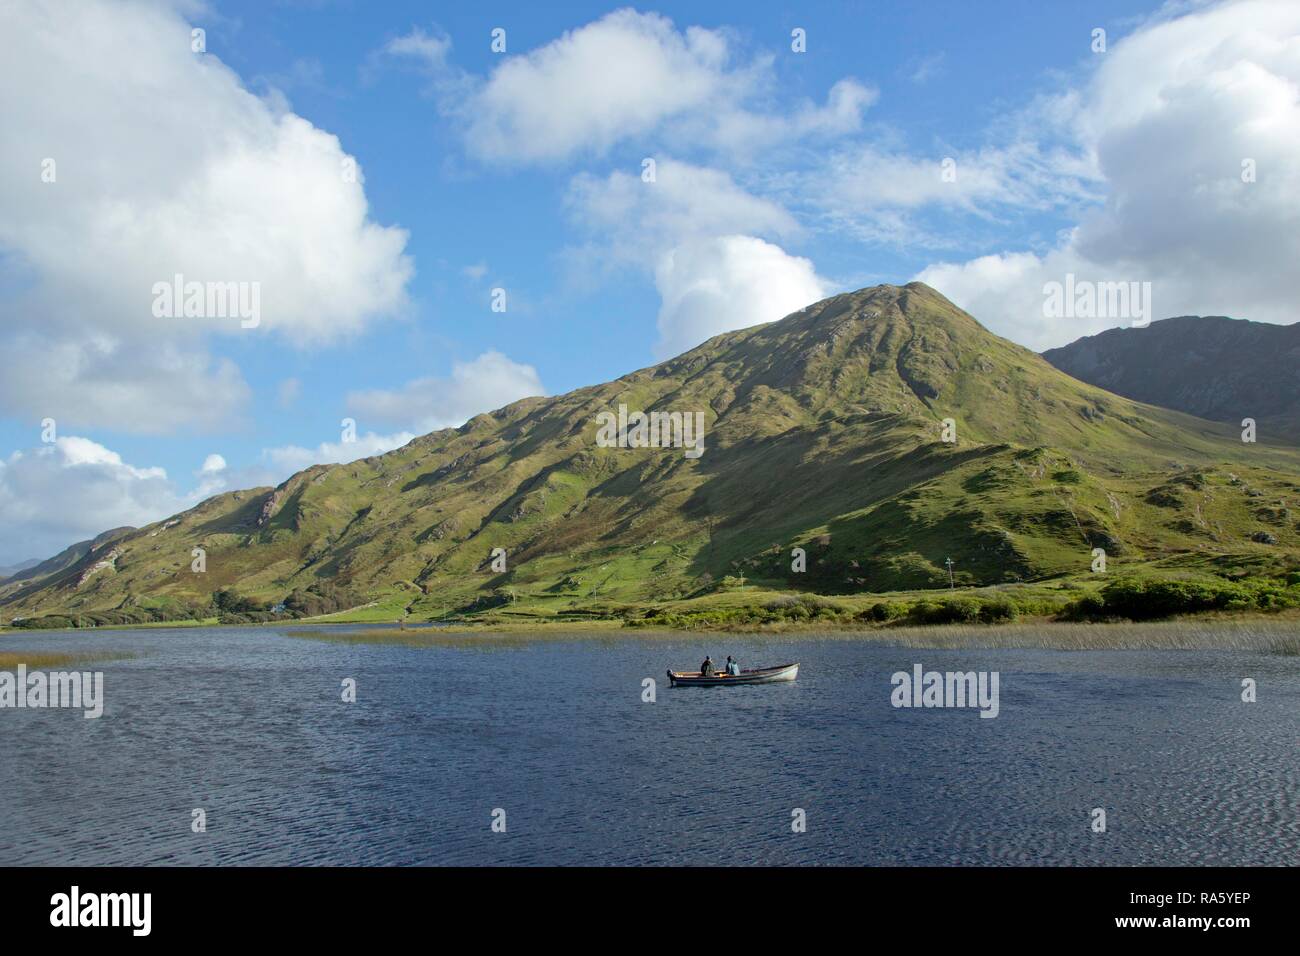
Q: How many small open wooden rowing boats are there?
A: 1